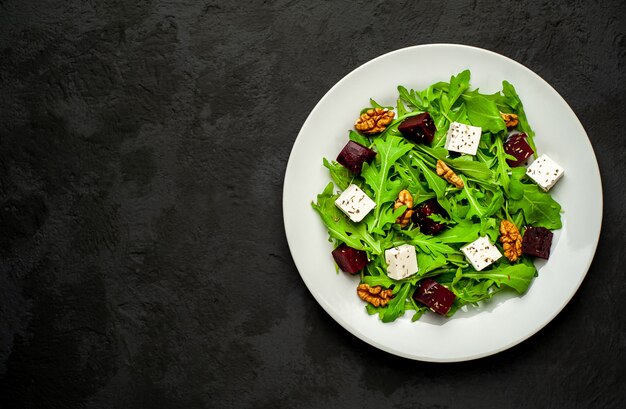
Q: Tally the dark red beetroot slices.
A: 7